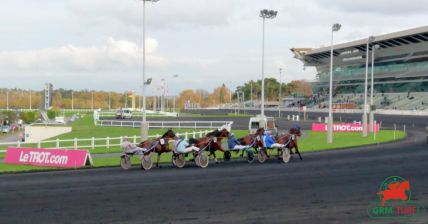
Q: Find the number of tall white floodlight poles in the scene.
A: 5